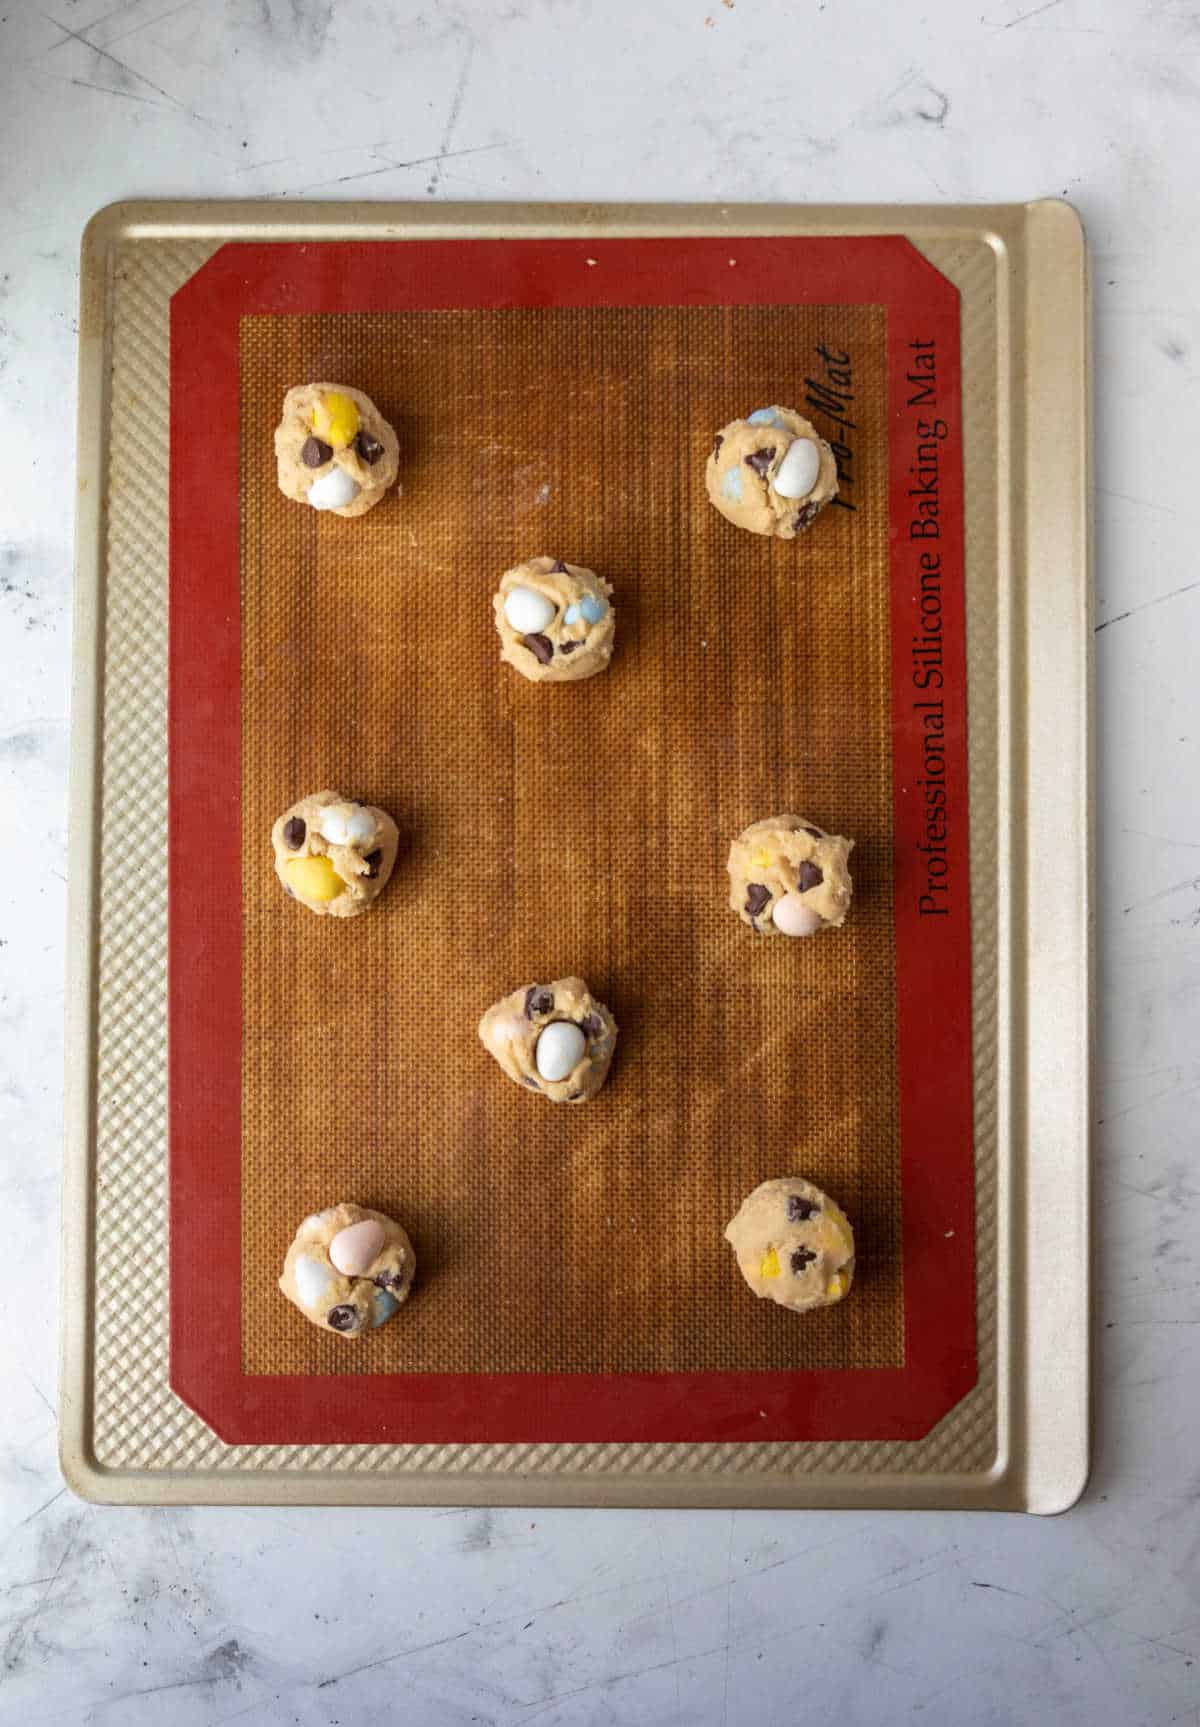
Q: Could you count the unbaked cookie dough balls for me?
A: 8